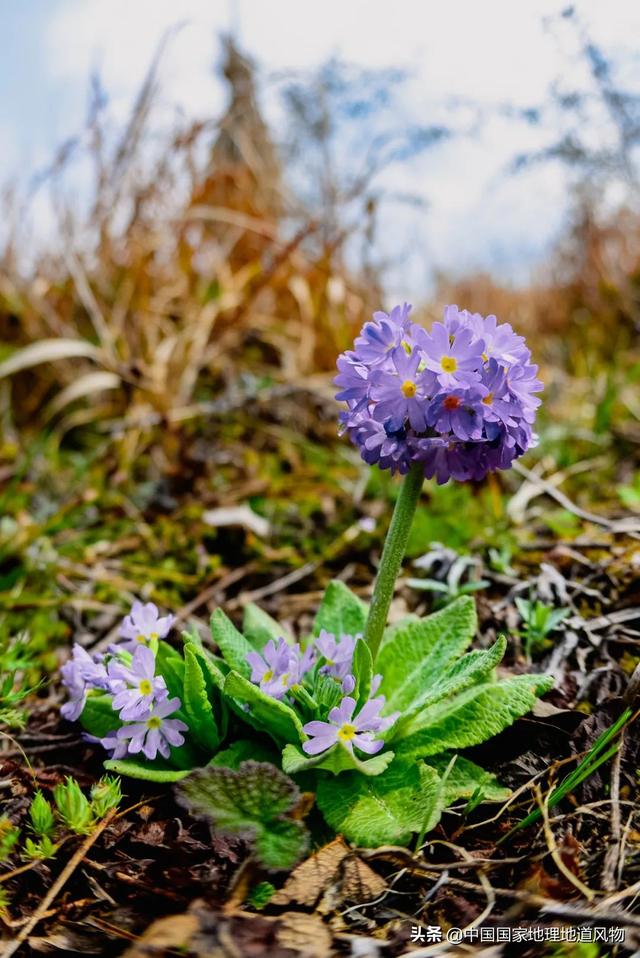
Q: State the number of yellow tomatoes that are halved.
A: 0